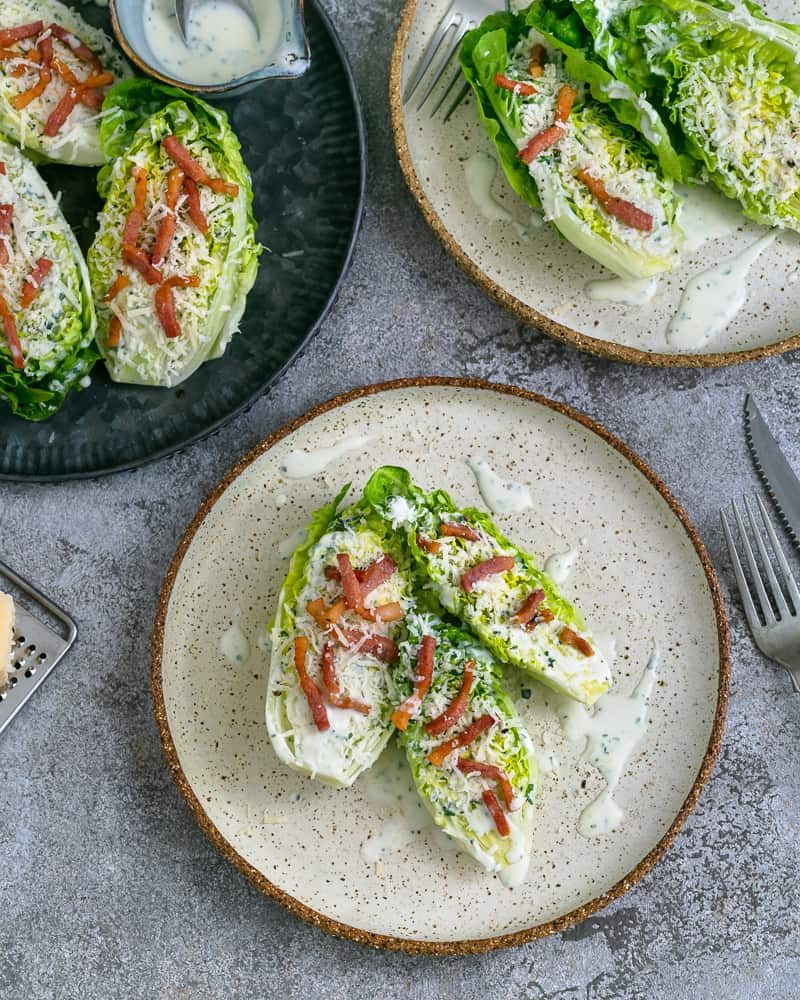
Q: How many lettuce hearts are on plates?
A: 8